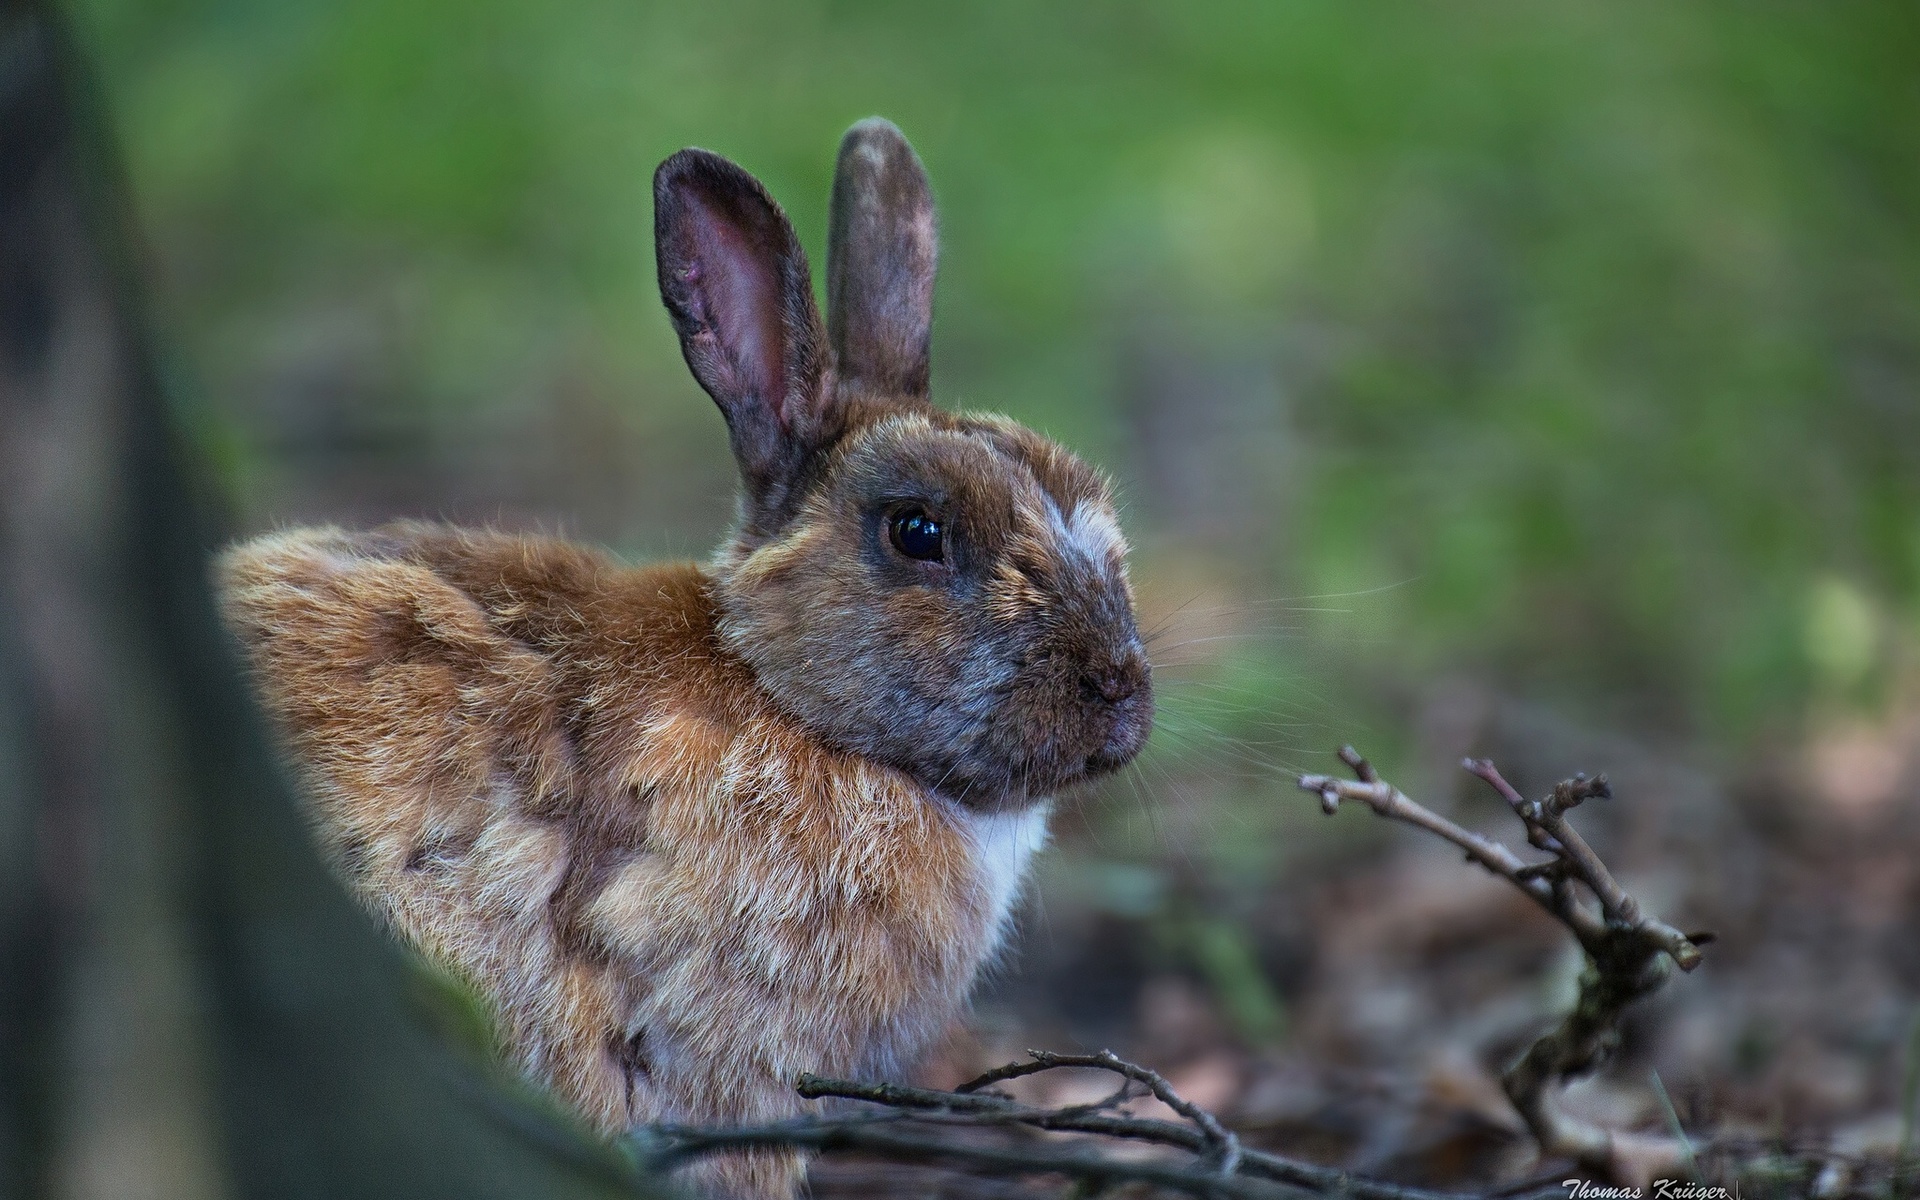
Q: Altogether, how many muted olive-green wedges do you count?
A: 0